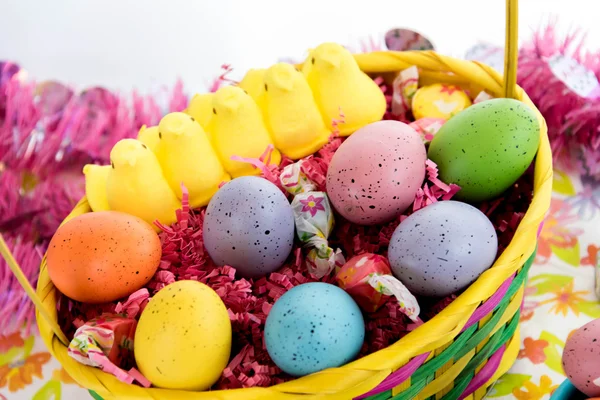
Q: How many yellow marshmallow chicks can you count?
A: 5